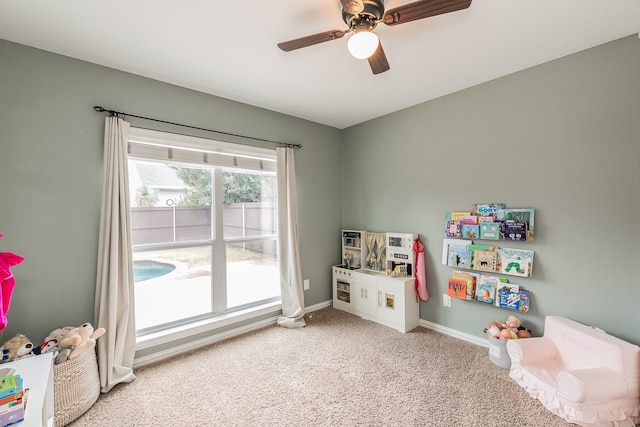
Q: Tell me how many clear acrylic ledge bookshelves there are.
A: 3